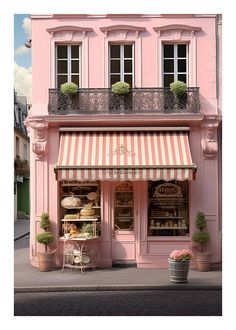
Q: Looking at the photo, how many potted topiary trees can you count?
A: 2